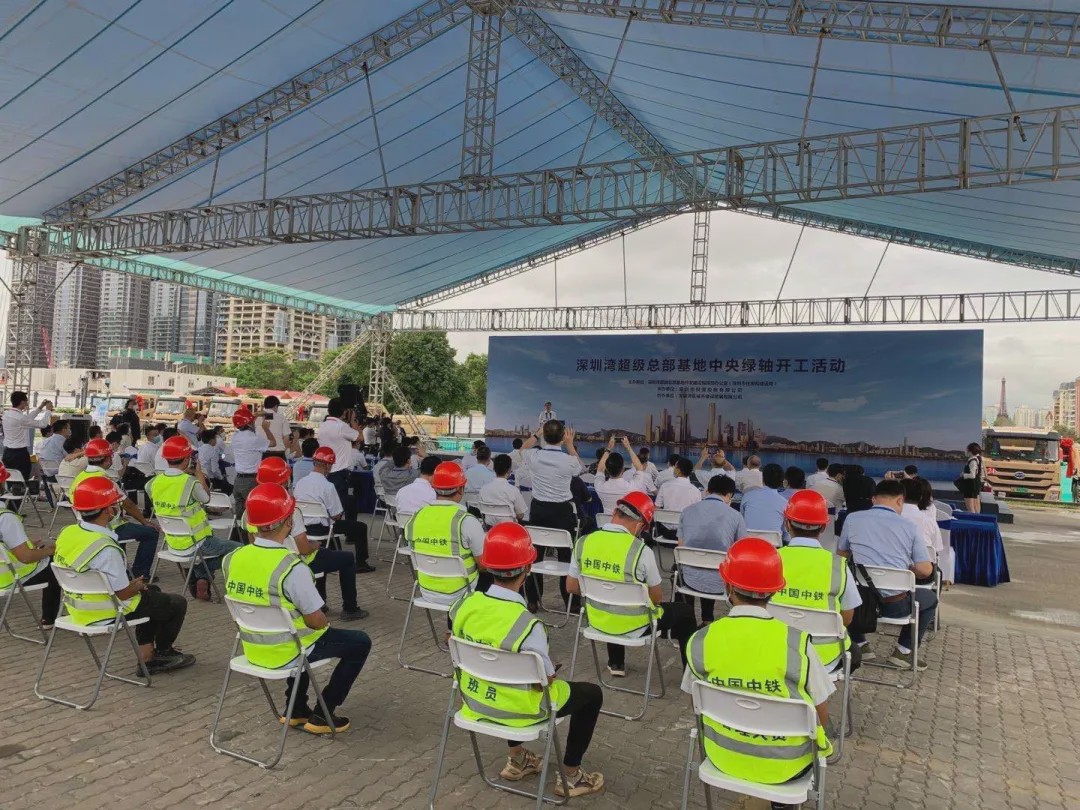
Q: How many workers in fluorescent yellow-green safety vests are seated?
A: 11